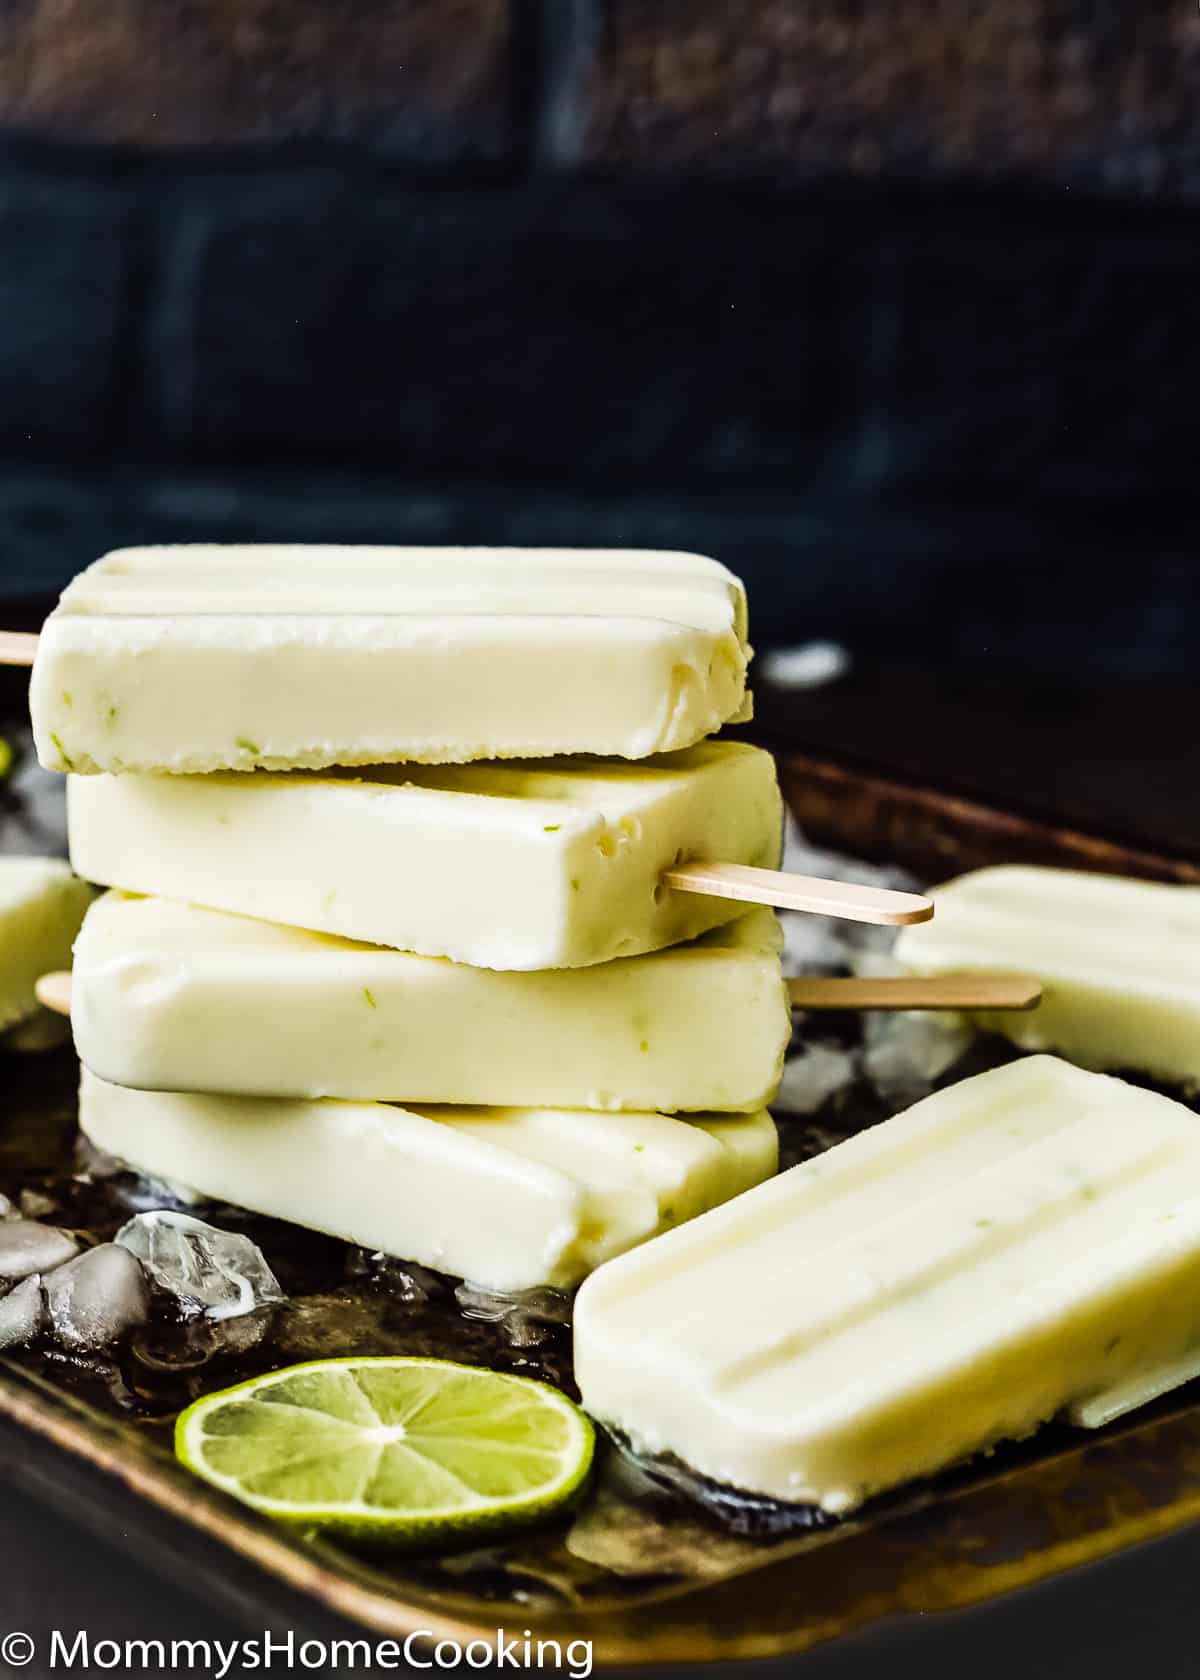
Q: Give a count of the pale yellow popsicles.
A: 7